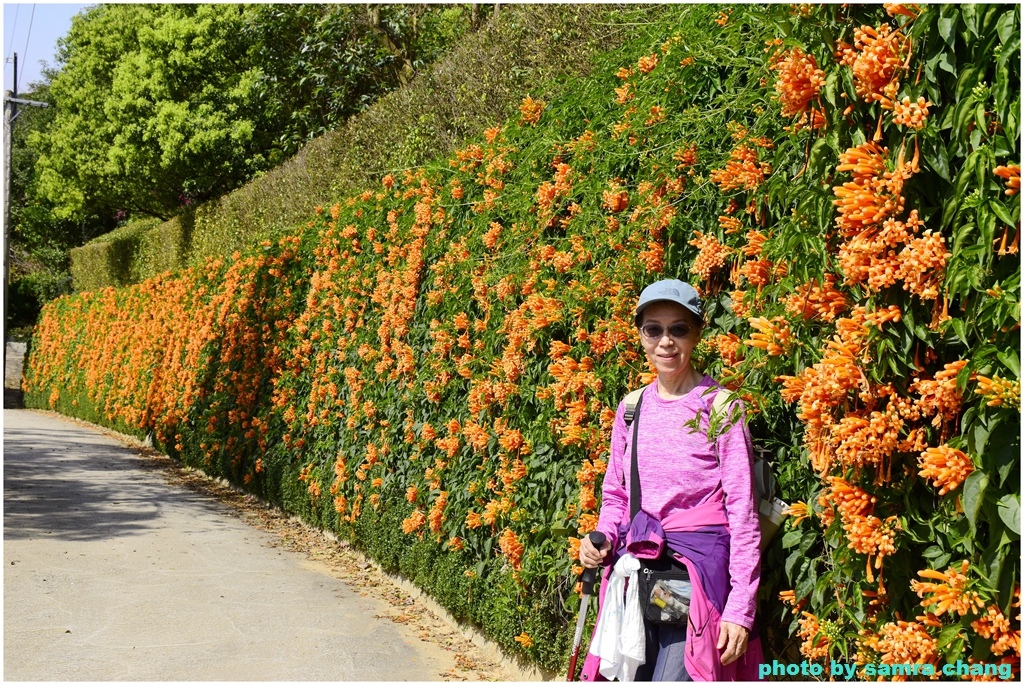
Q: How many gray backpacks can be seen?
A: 1